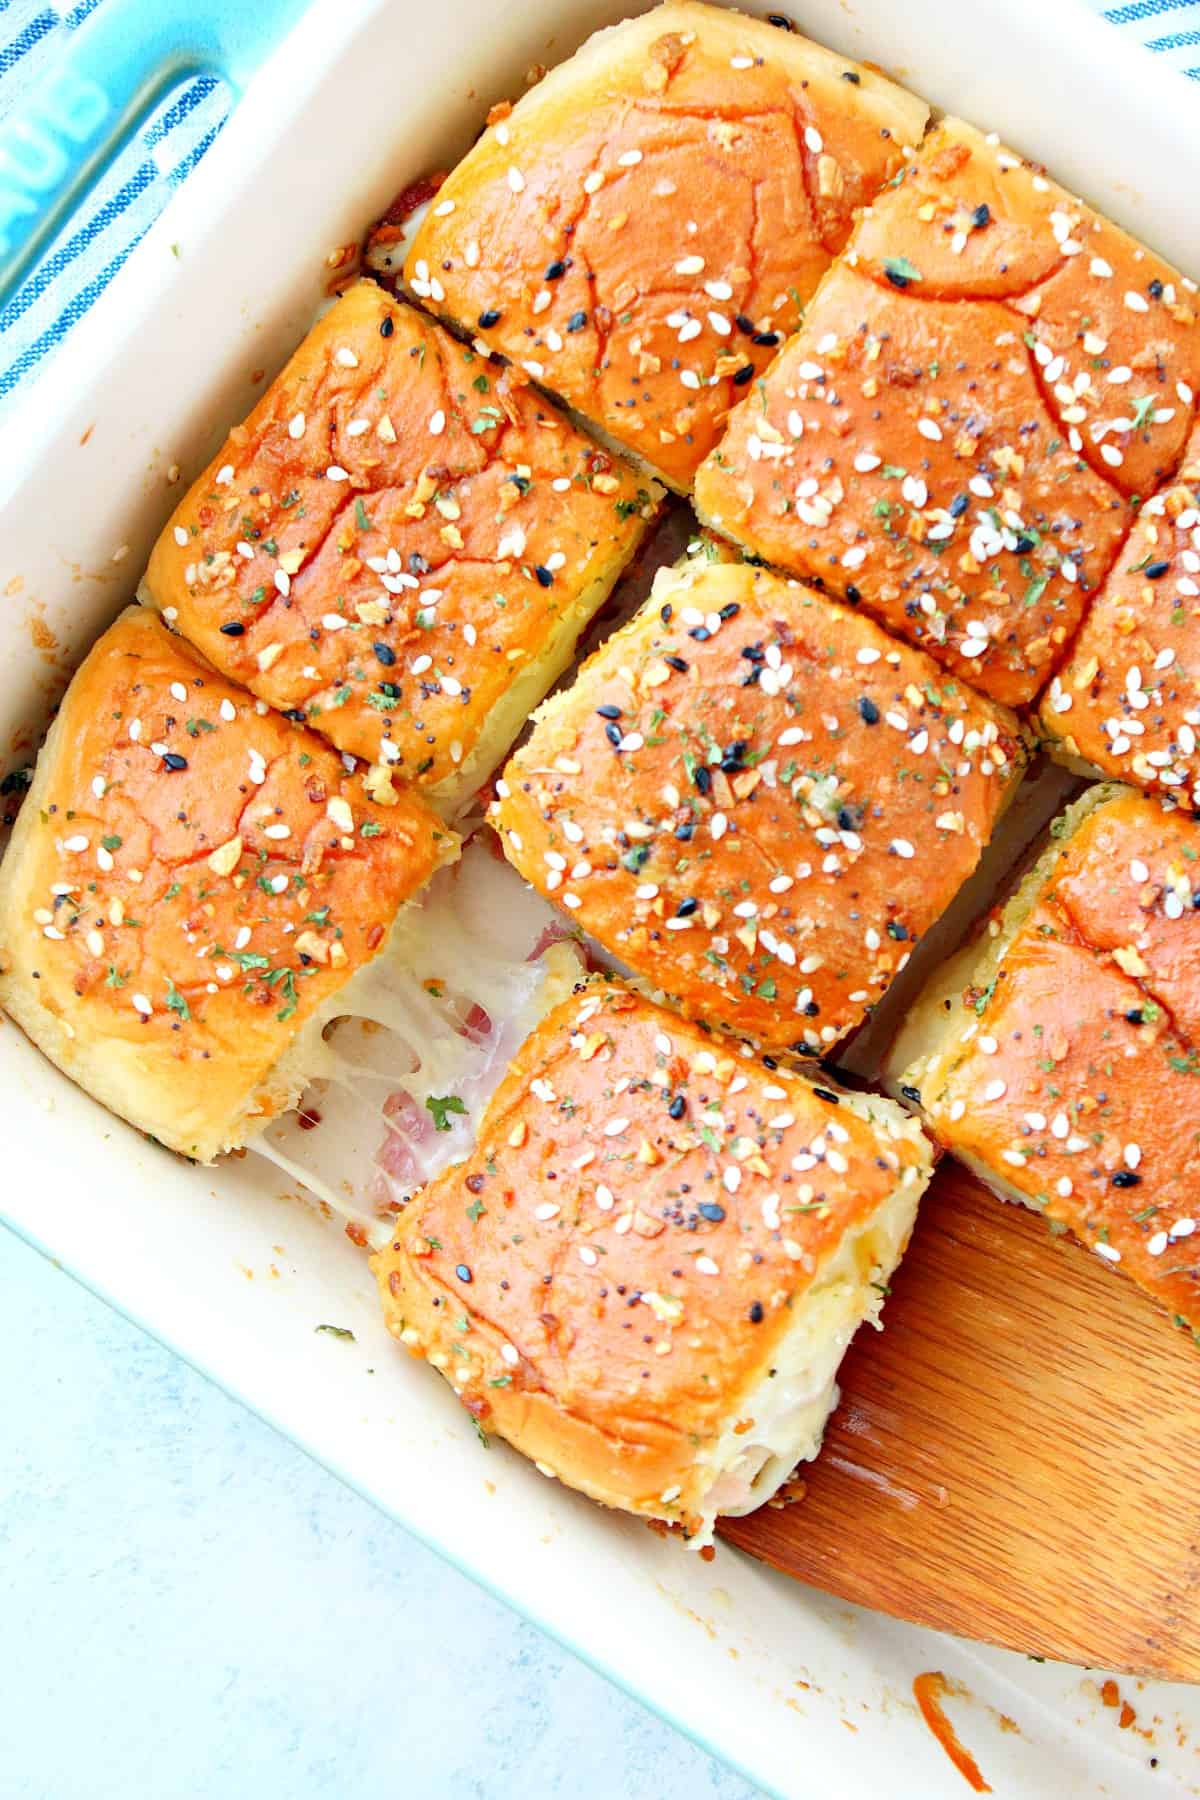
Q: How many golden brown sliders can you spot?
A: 8